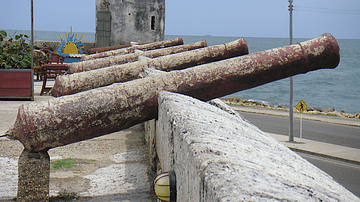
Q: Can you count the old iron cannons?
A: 5